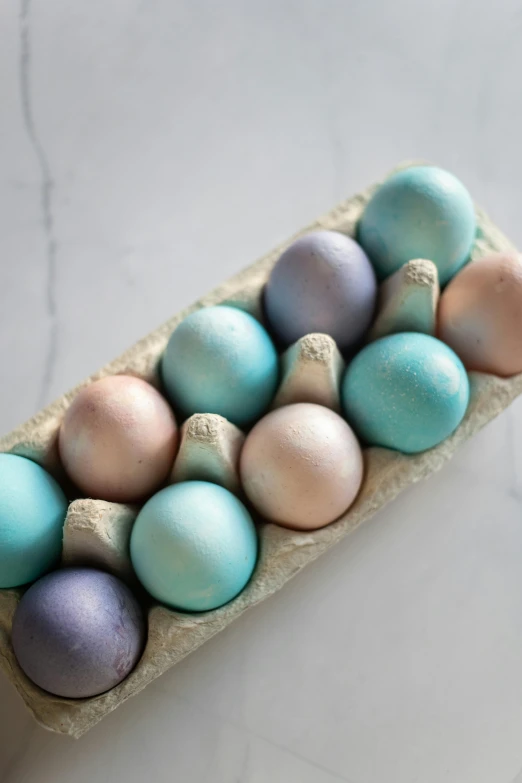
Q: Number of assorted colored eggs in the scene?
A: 10